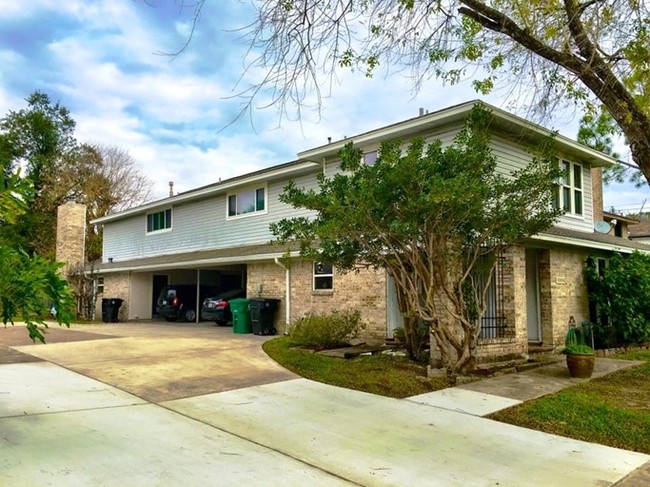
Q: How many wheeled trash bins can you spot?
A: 3